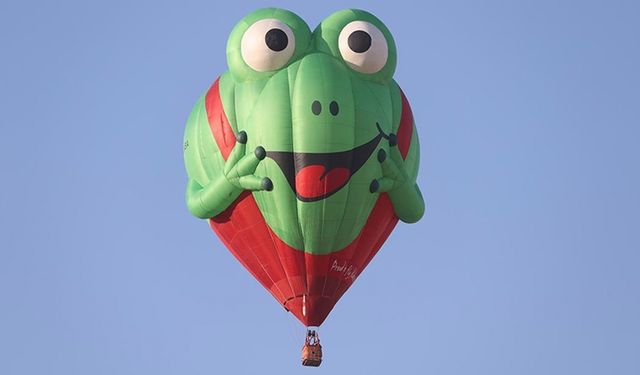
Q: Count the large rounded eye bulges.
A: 2